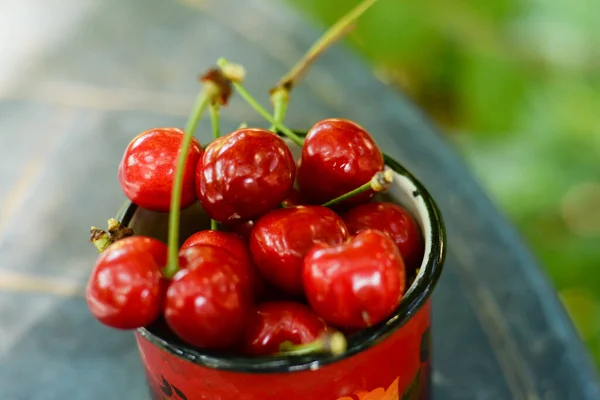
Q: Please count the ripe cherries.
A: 10